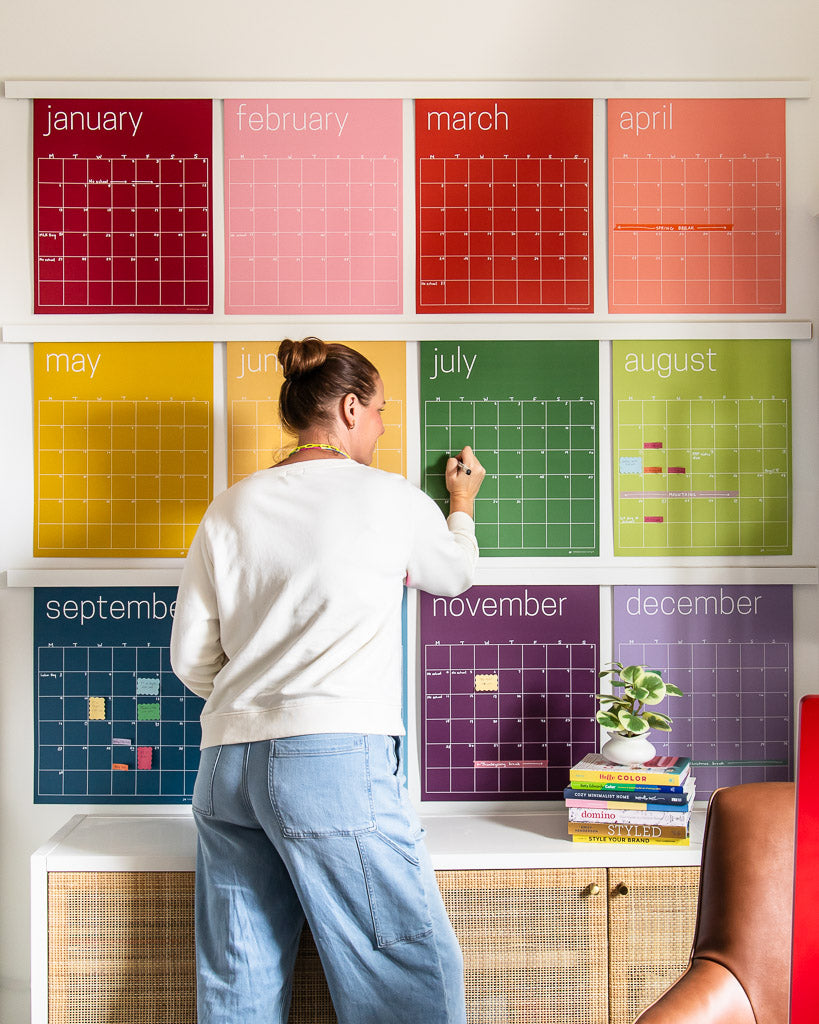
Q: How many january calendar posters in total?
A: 1